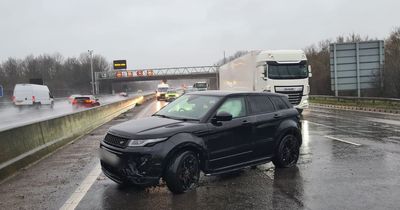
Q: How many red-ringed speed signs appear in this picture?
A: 4